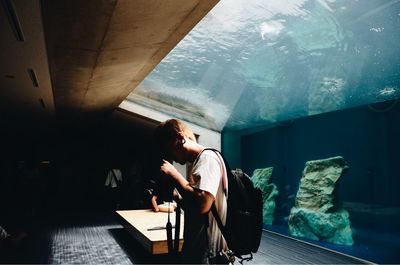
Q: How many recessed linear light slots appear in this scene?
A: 3